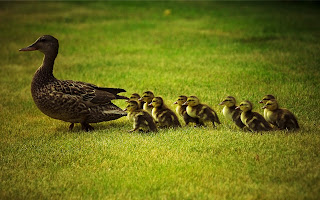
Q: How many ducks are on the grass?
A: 11